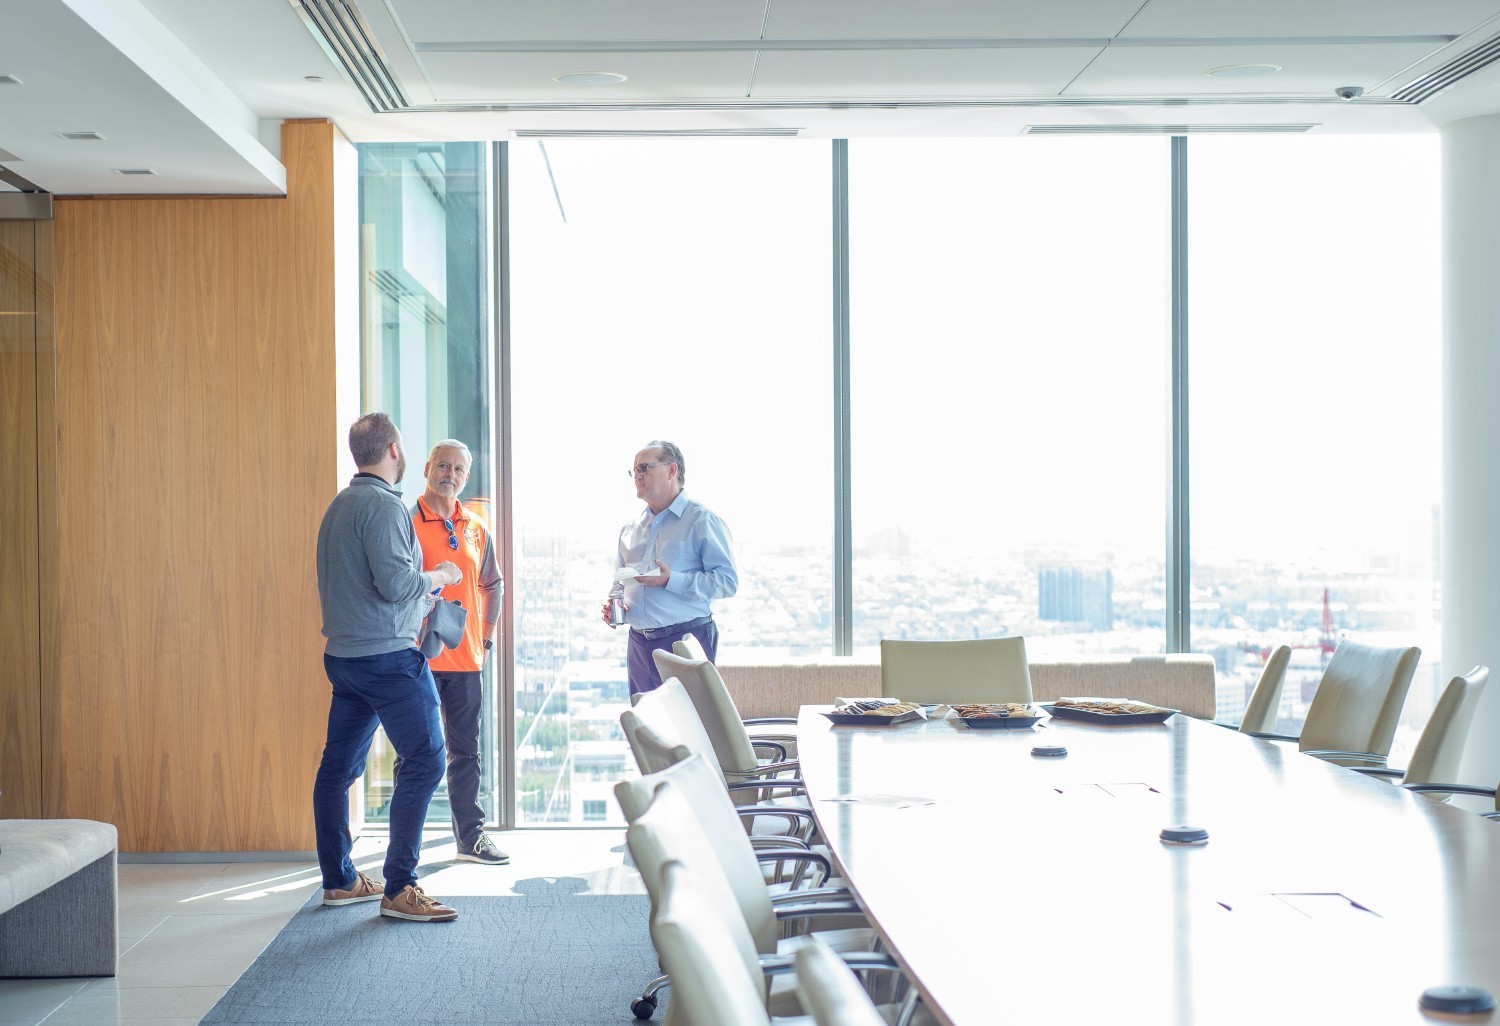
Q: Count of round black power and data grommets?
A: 3